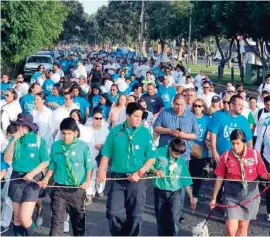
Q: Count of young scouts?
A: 5